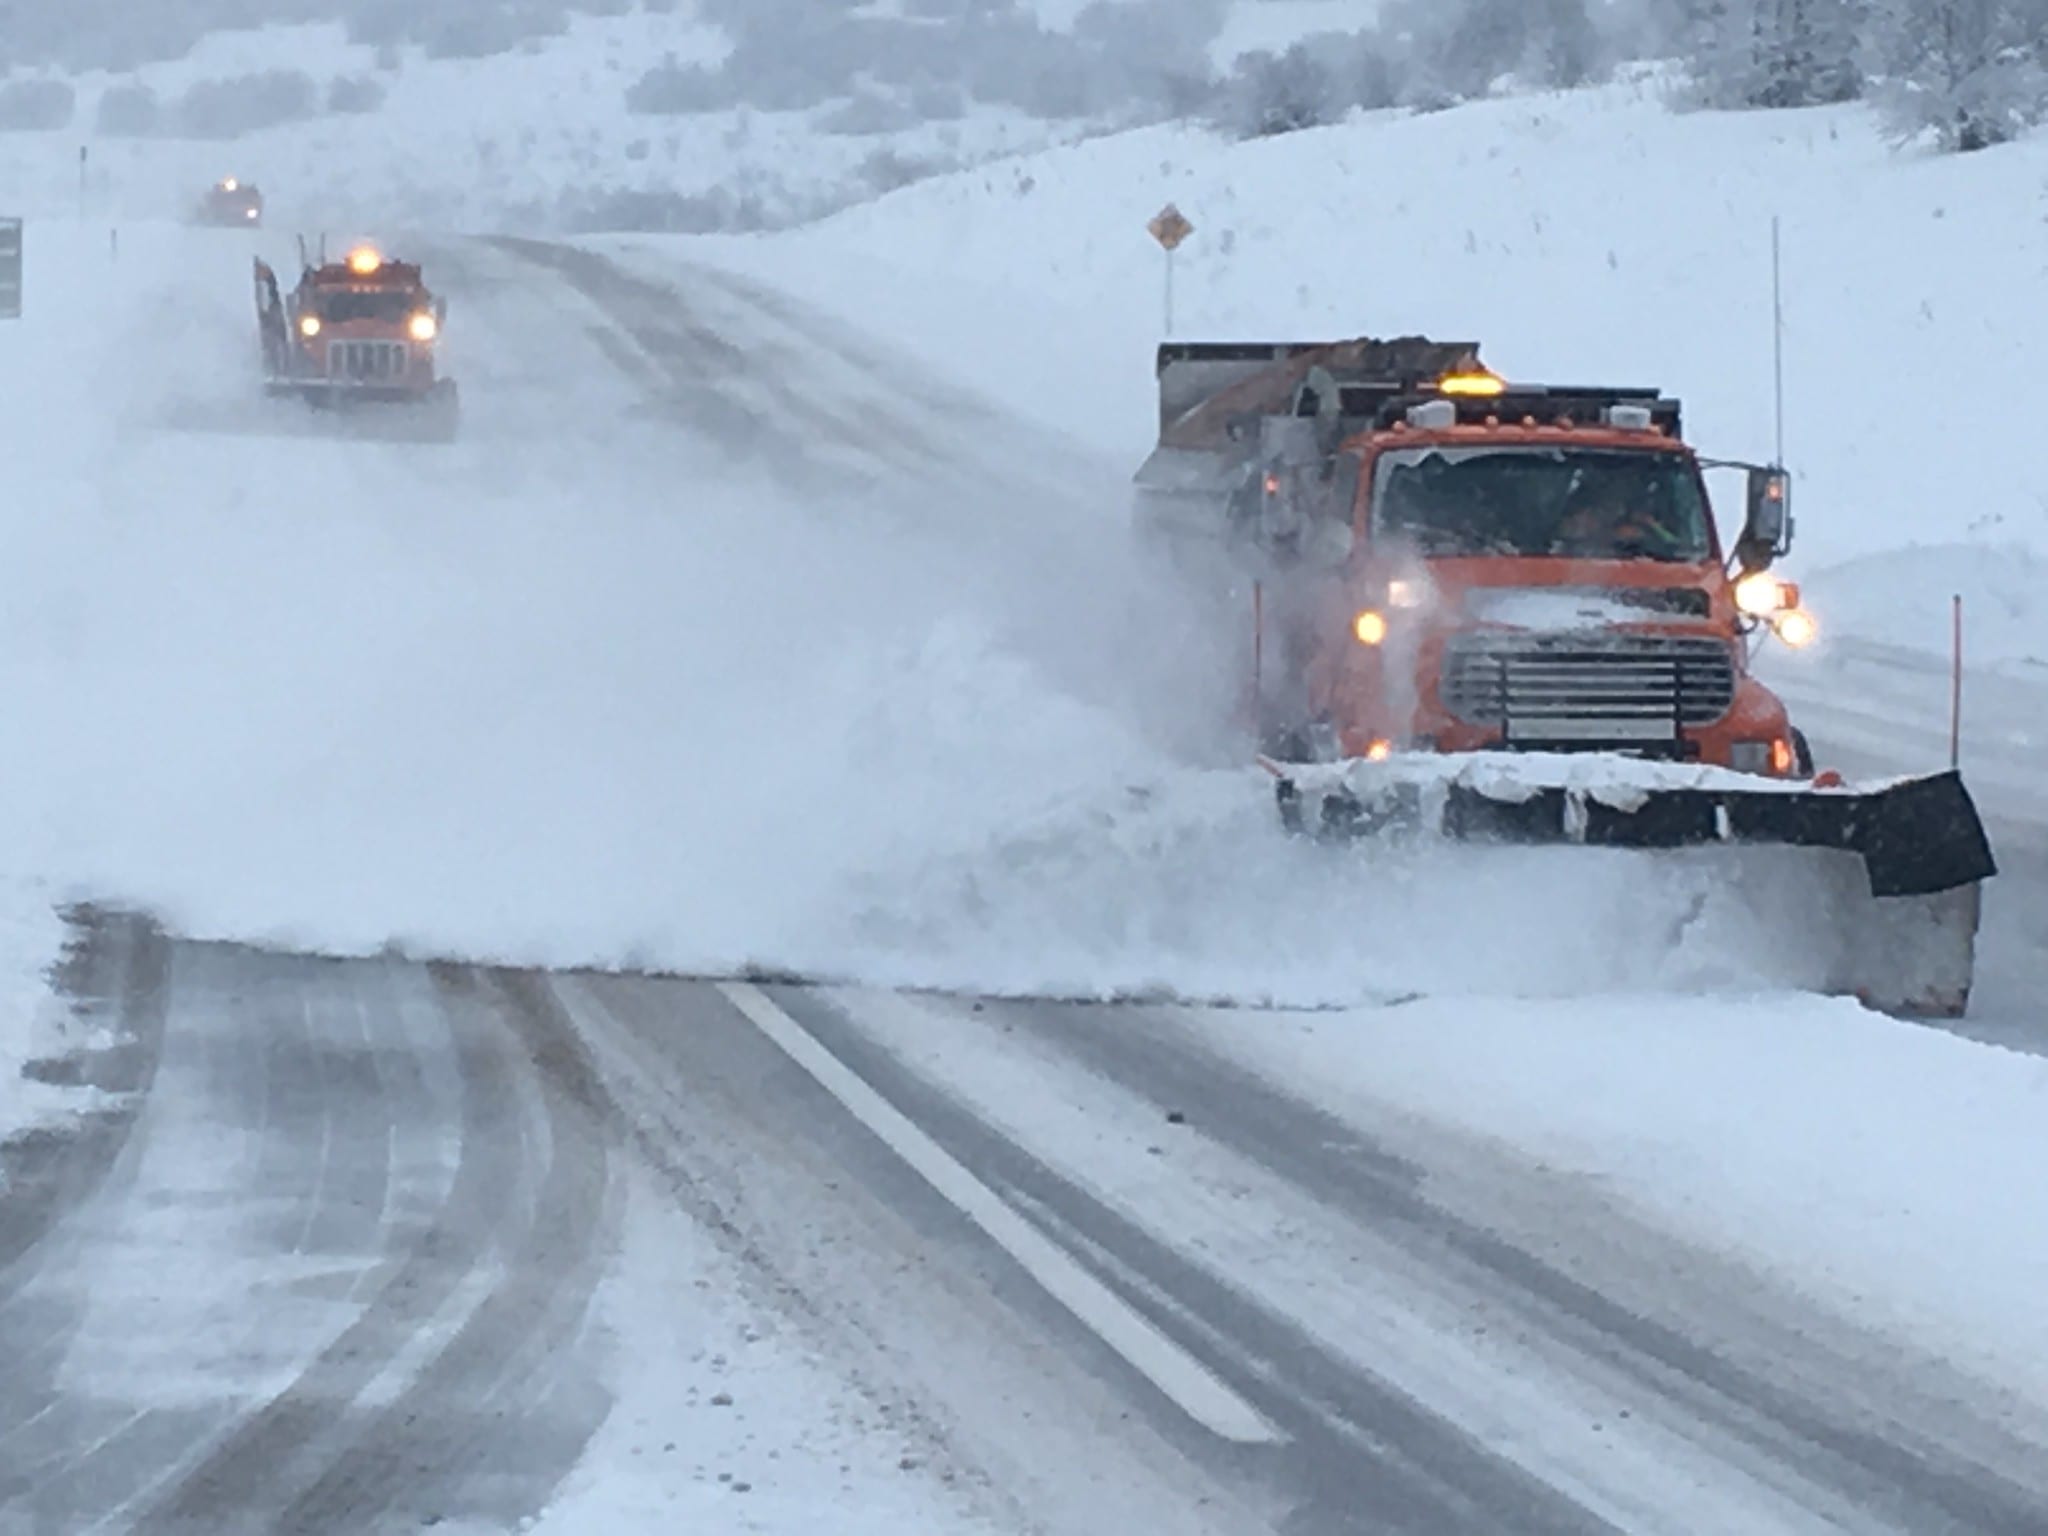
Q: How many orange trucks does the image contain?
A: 3